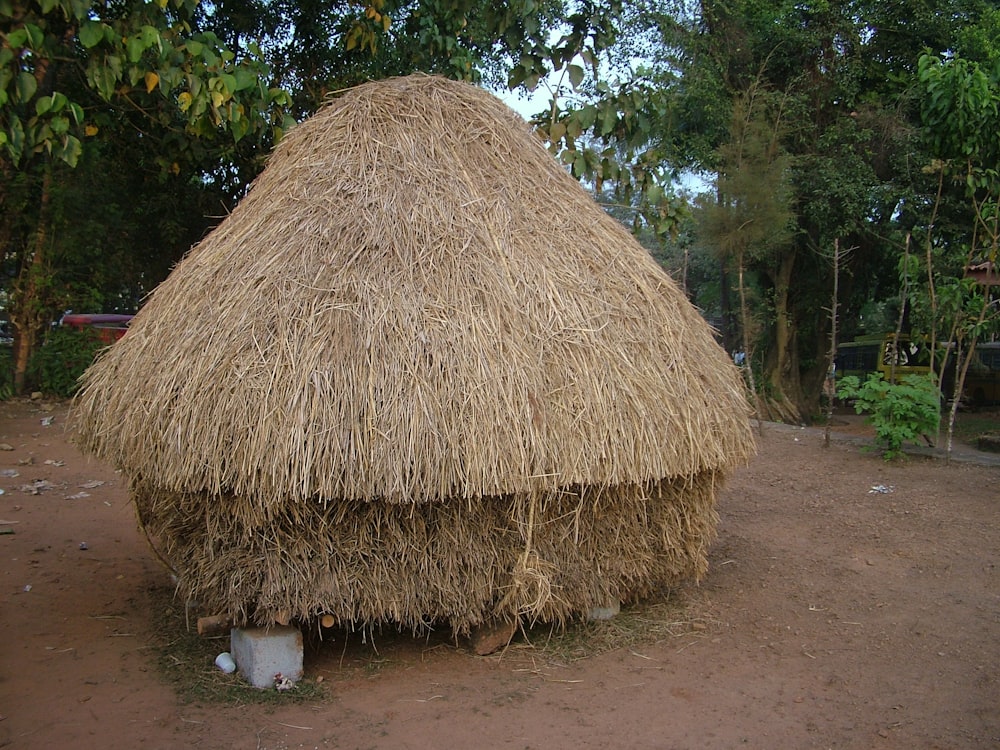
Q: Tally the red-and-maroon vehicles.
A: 1